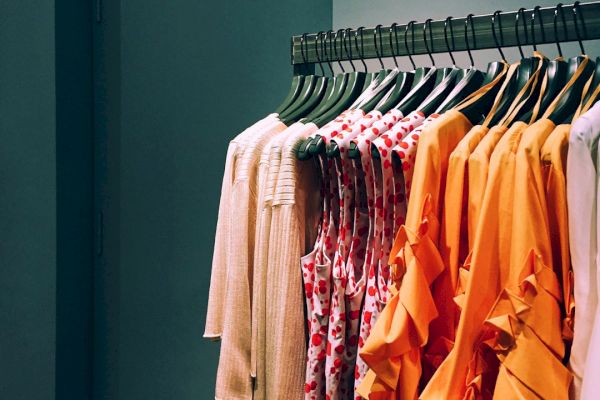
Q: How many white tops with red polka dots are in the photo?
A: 5